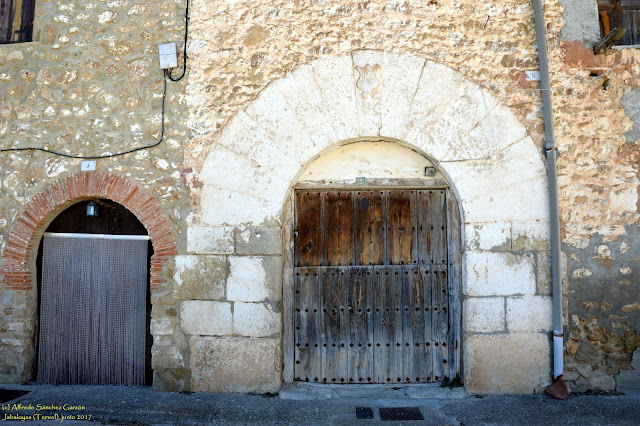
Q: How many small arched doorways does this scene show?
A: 1